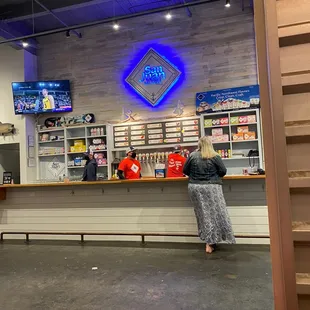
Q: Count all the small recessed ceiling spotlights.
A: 4